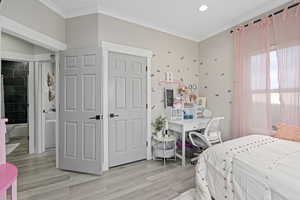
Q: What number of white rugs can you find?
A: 2